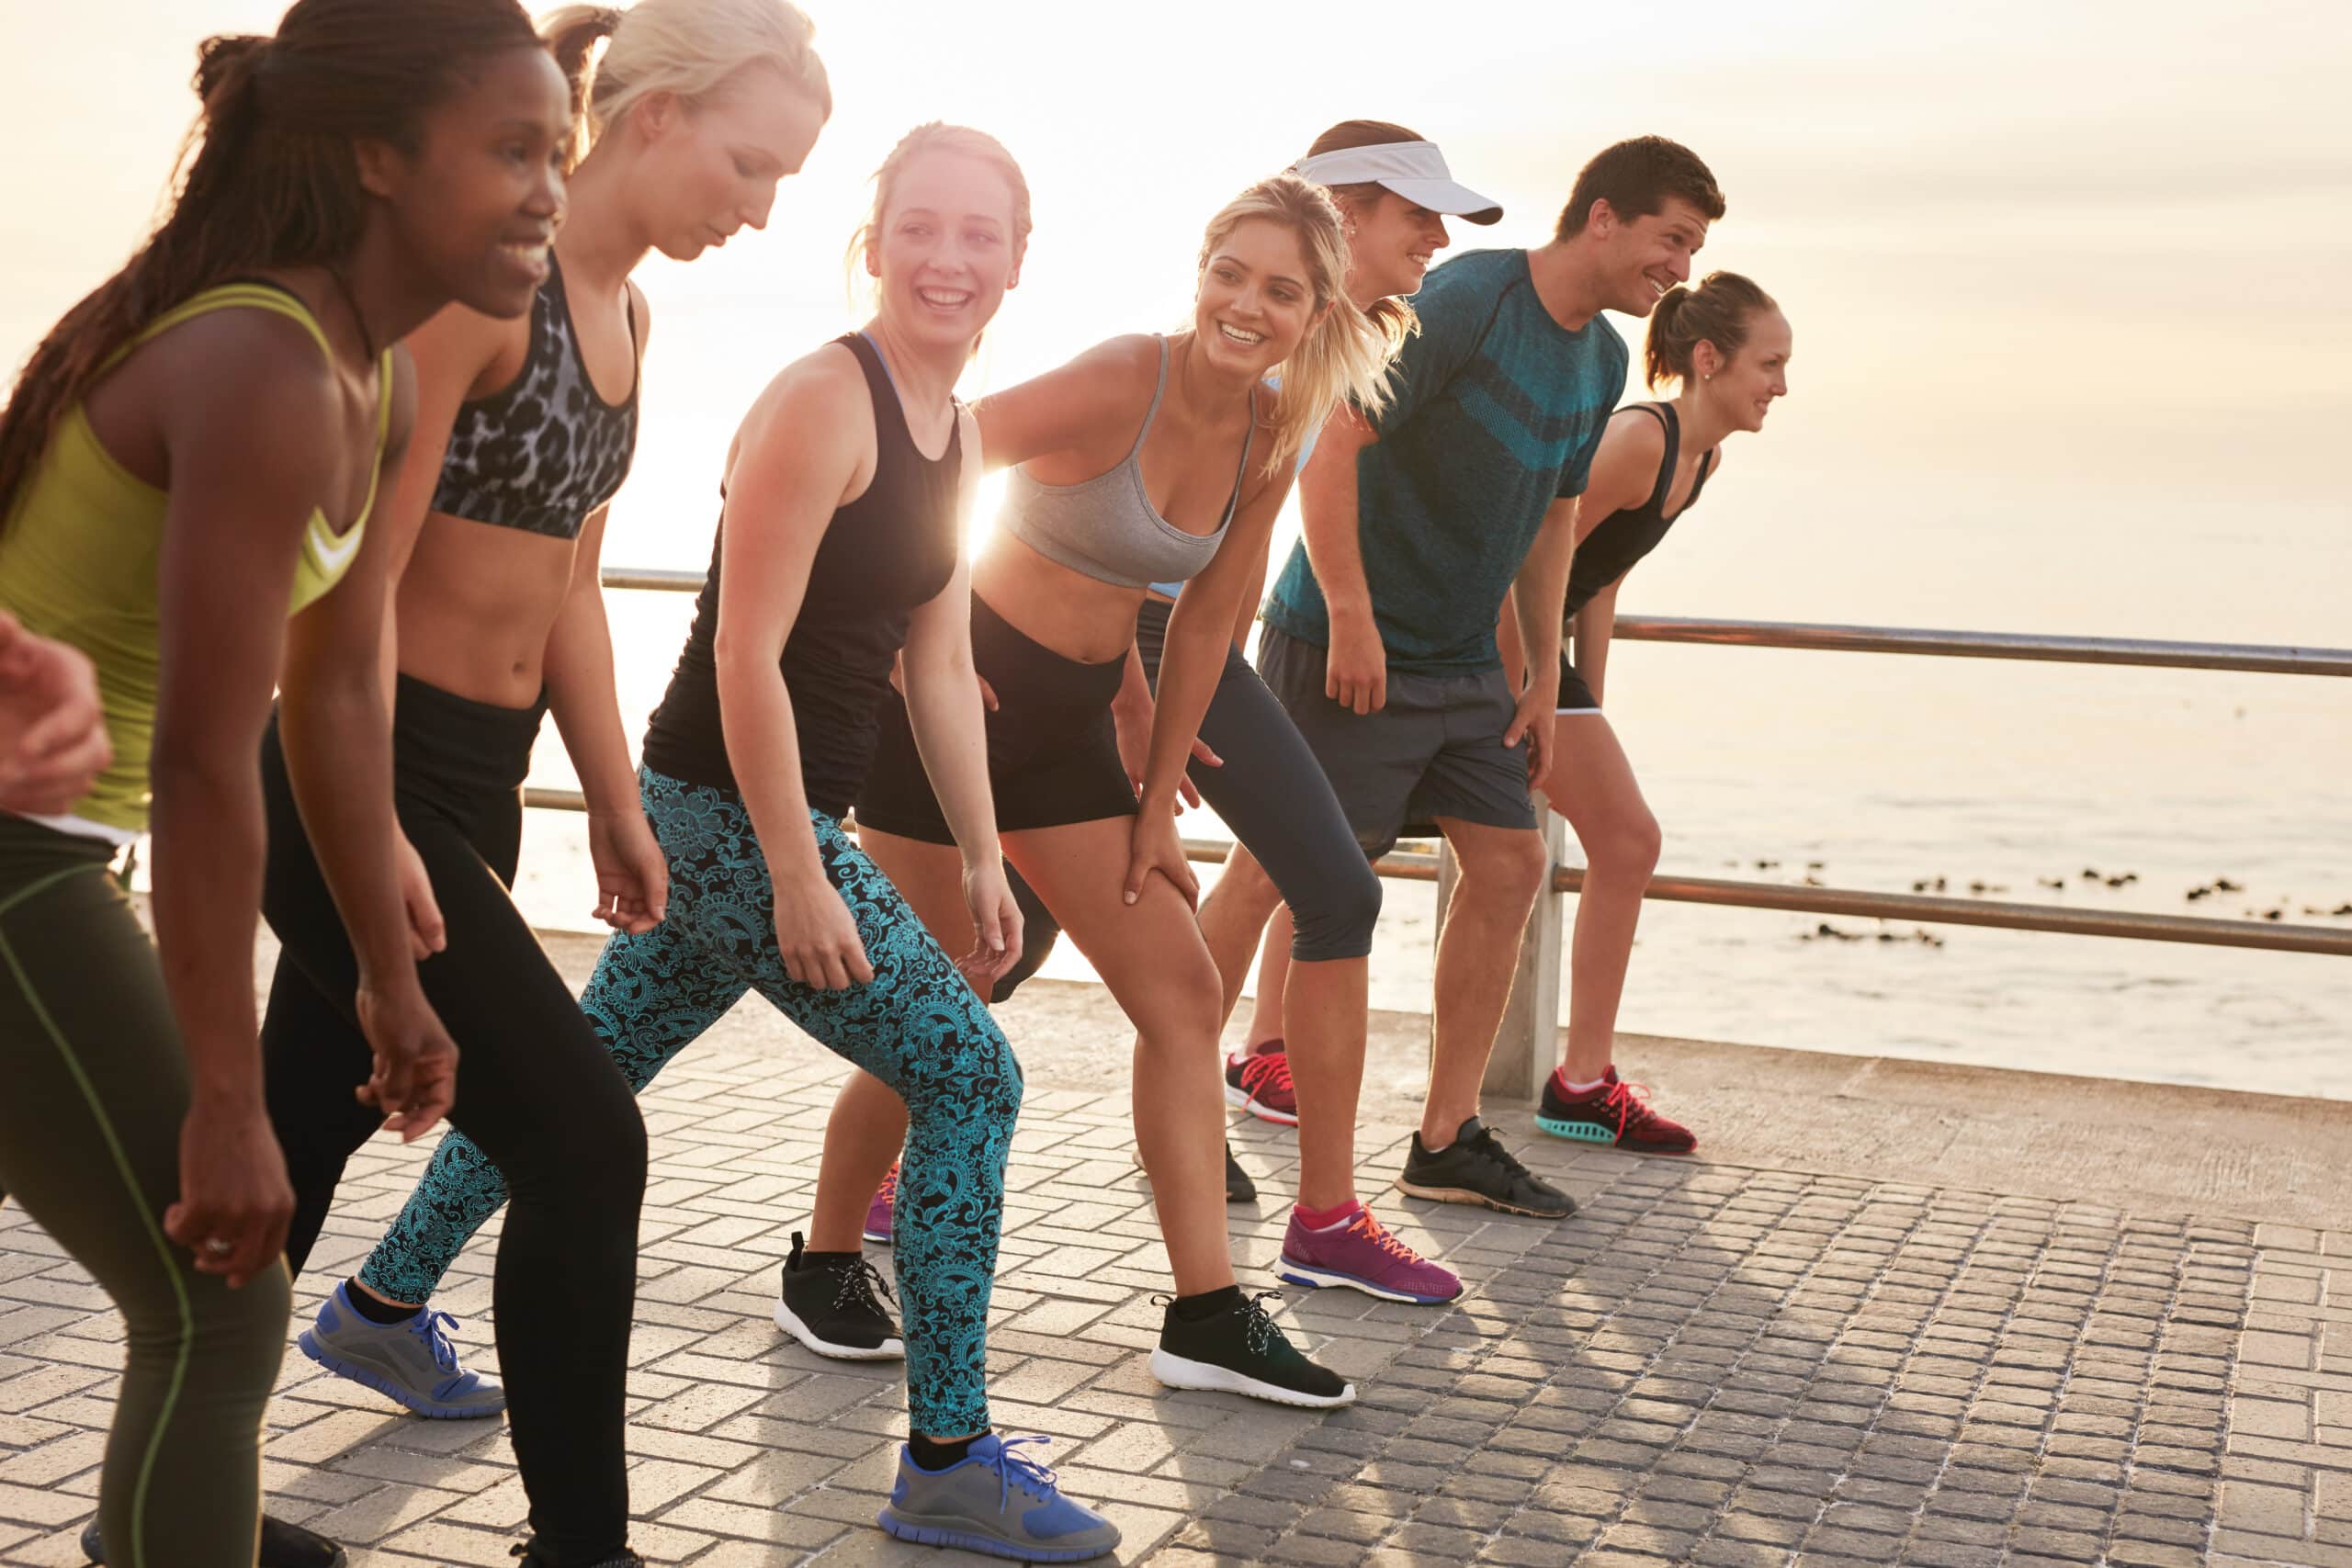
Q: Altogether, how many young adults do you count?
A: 7